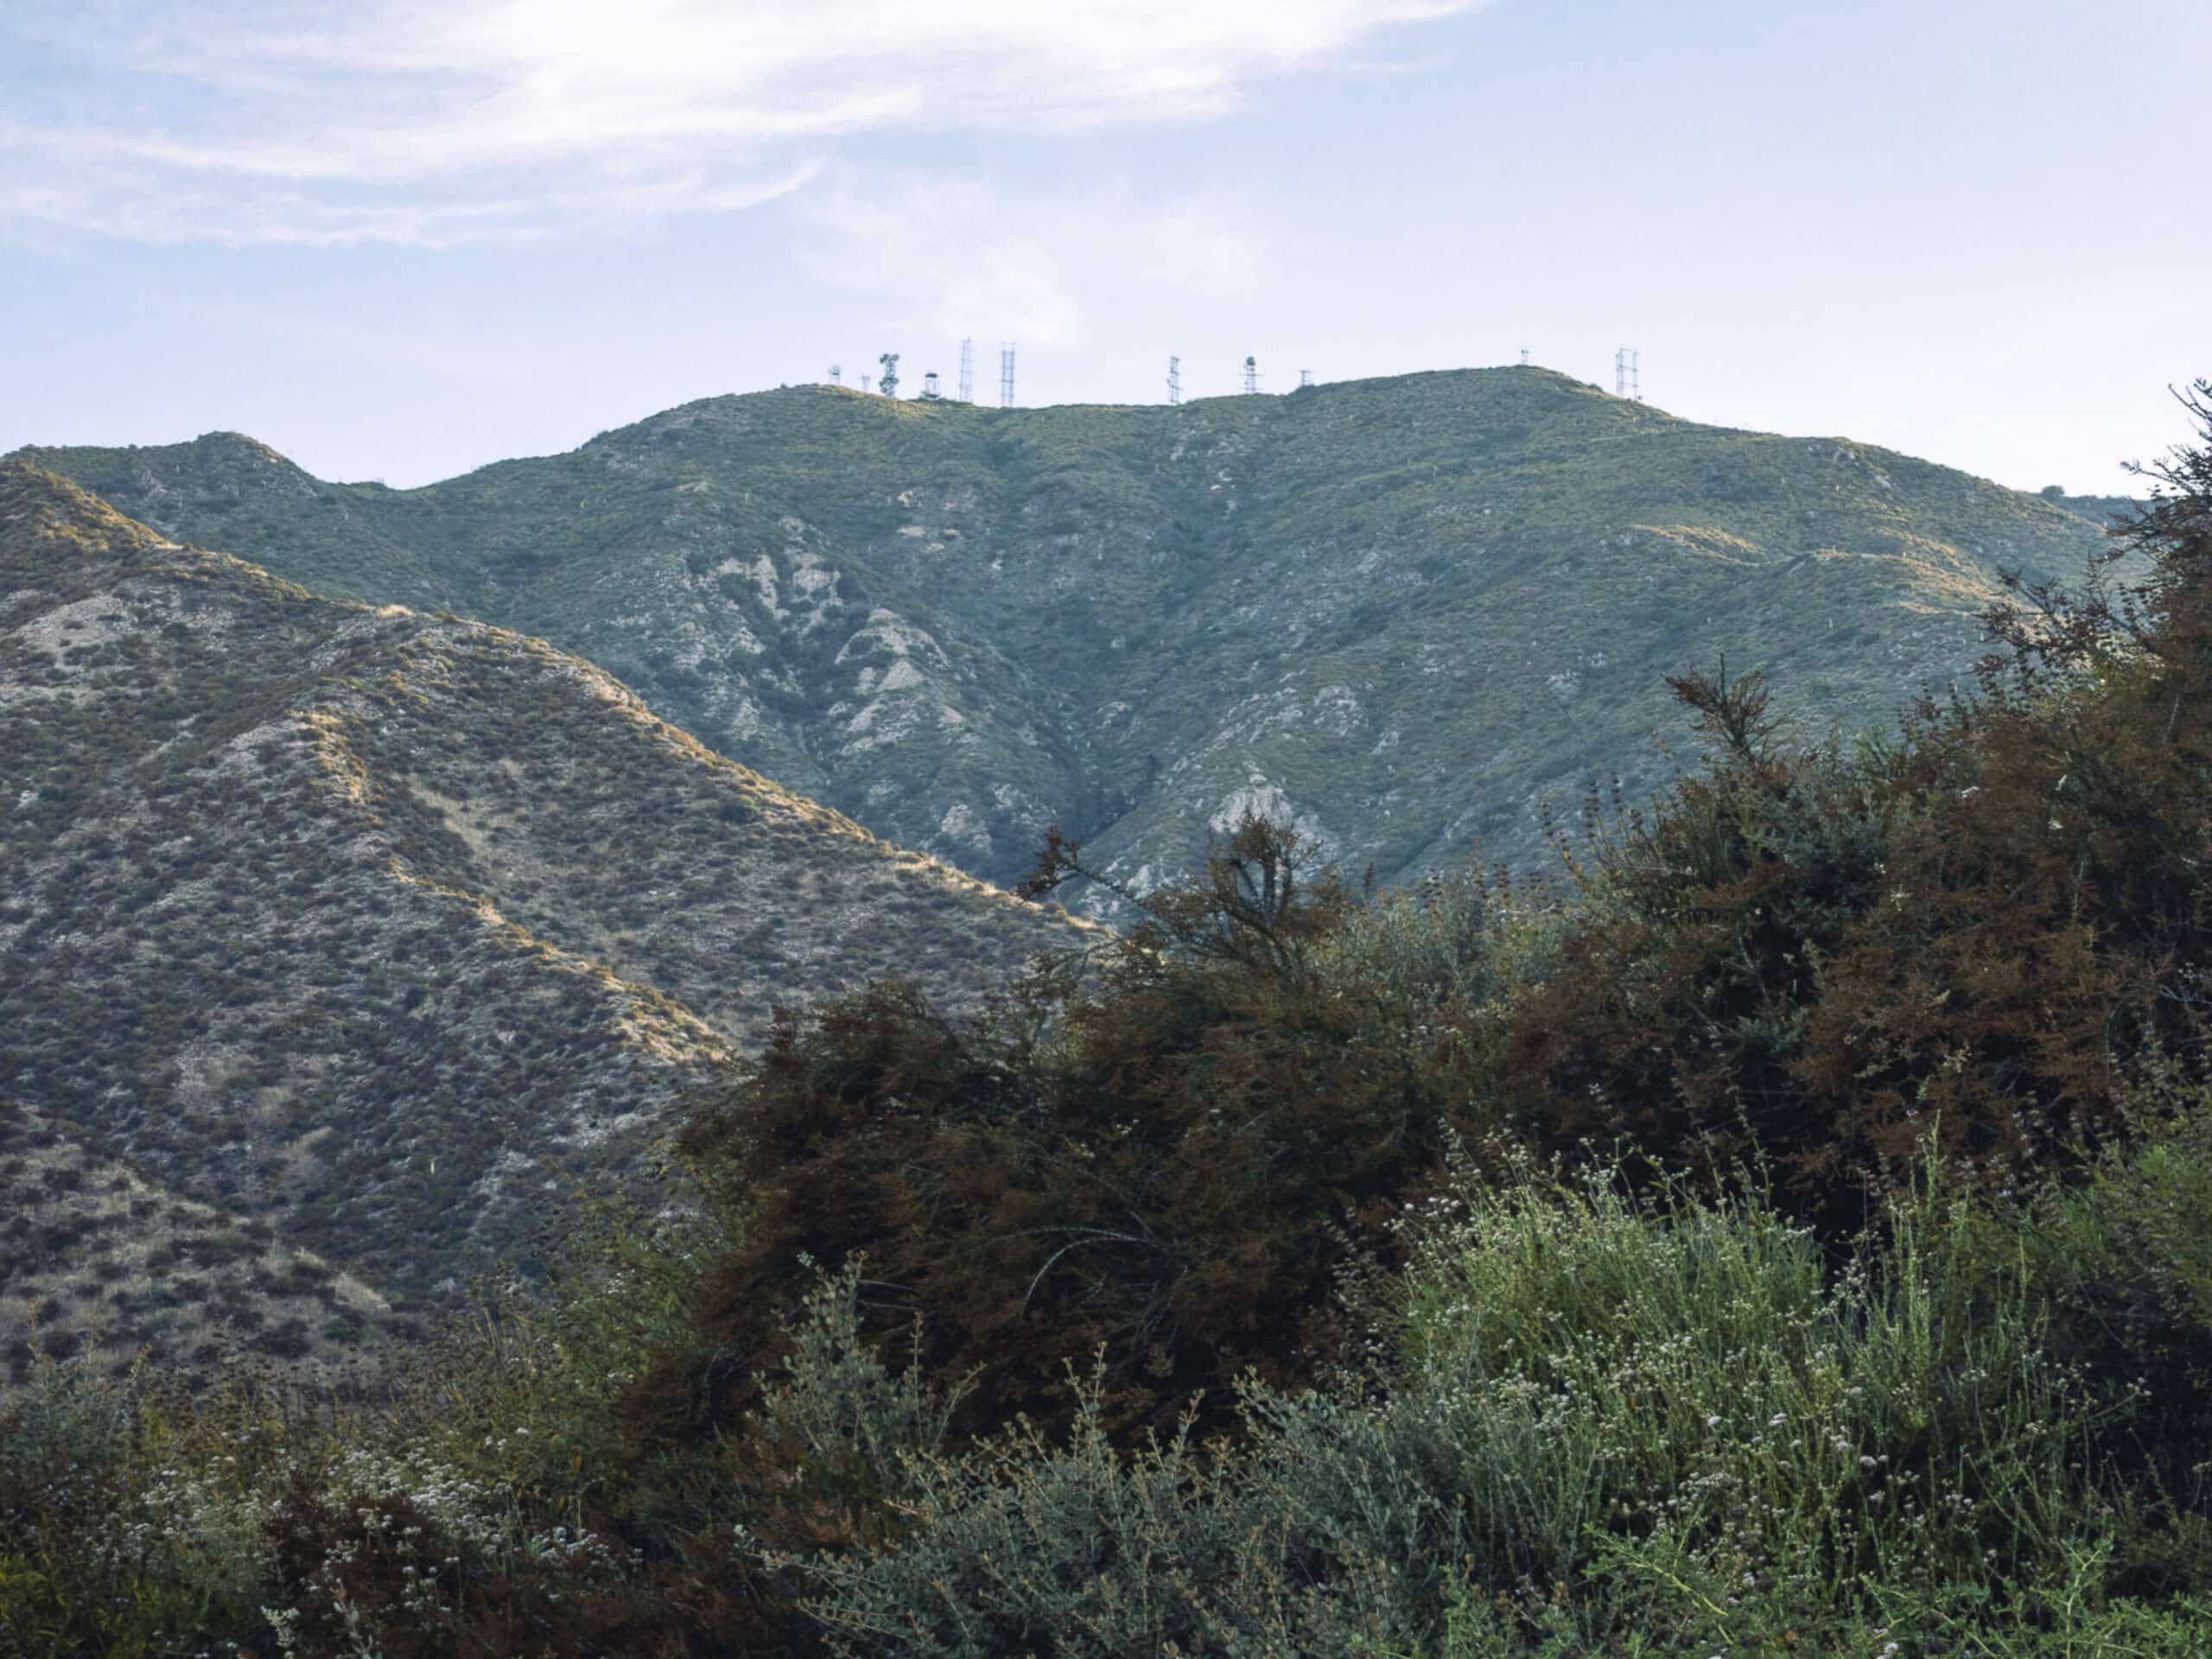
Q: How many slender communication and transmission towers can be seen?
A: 11